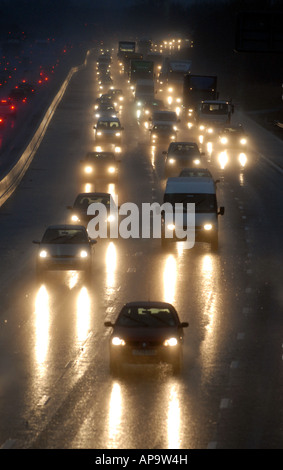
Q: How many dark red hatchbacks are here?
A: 1